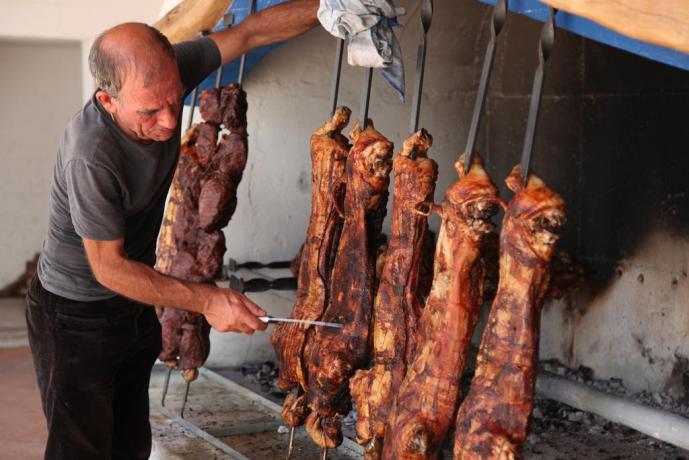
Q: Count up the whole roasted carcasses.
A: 5